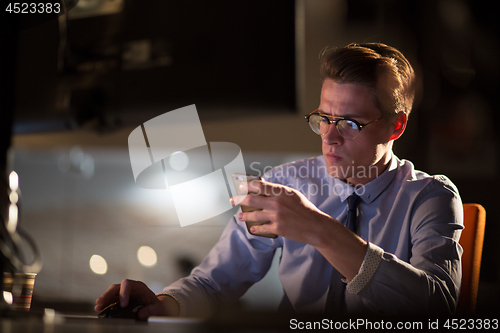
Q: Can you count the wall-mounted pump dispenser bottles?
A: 0